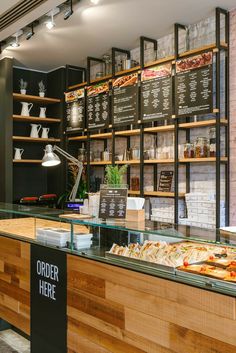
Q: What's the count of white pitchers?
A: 5